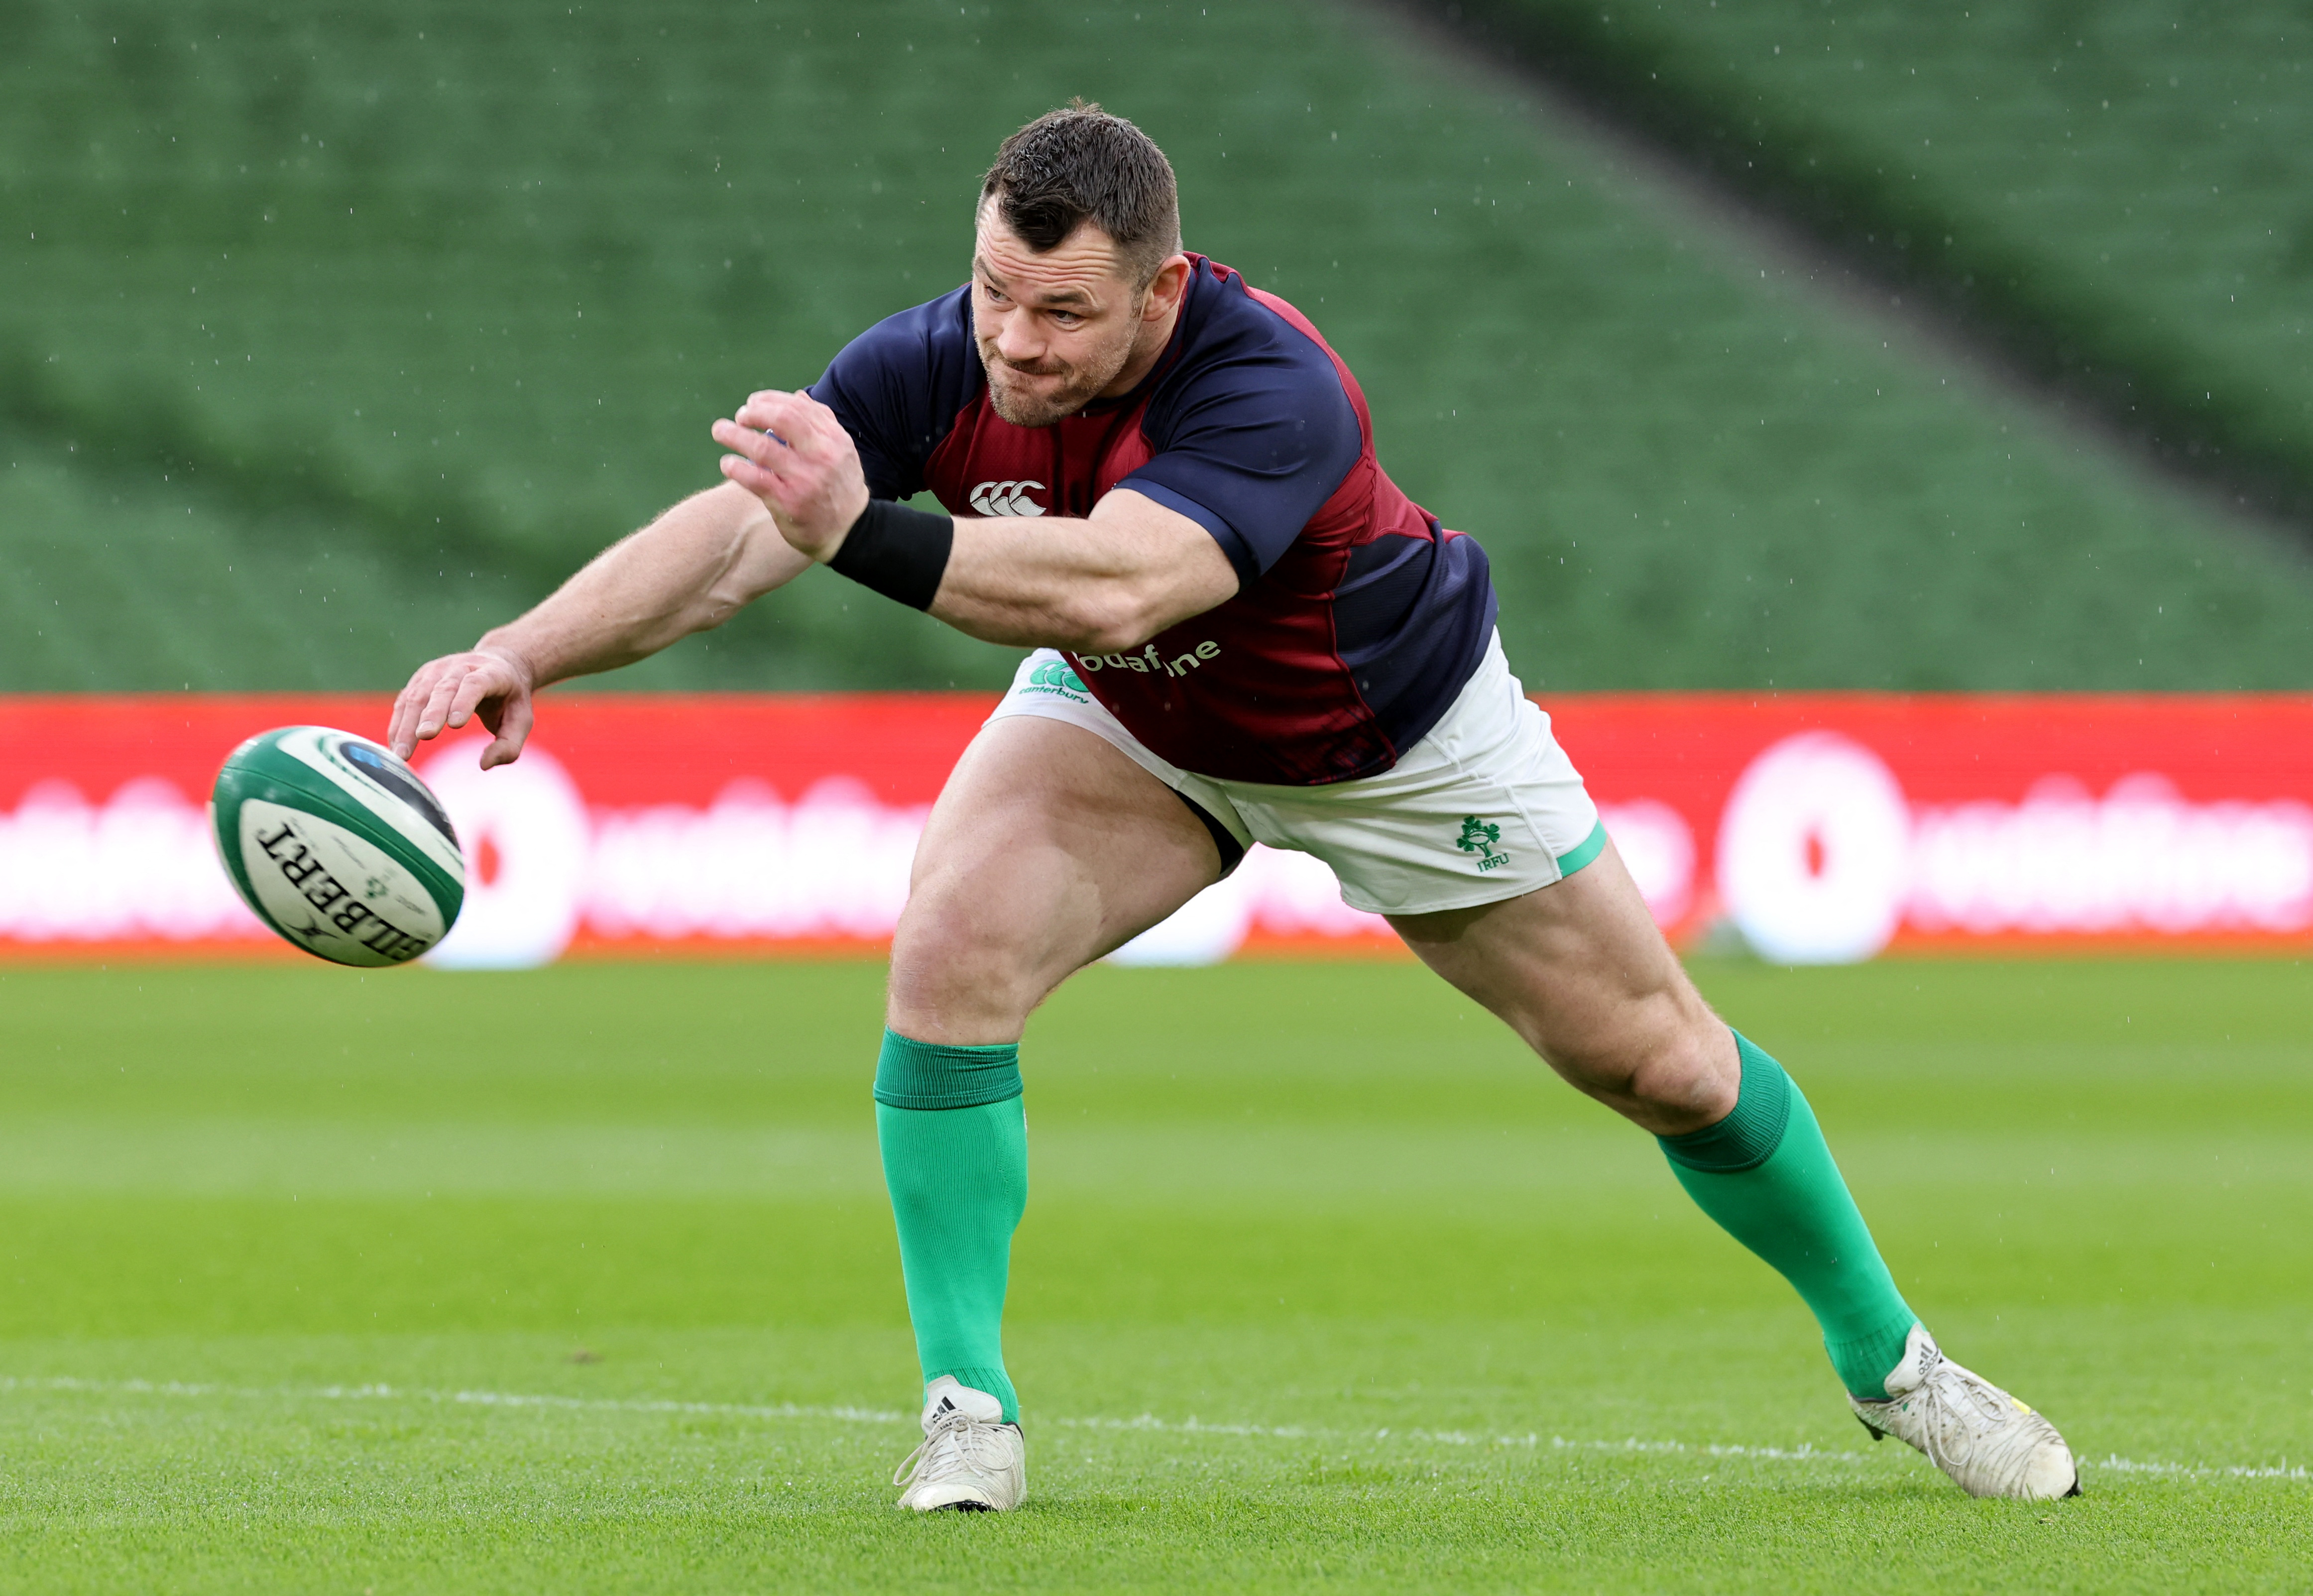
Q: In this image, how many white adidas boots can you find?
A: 2